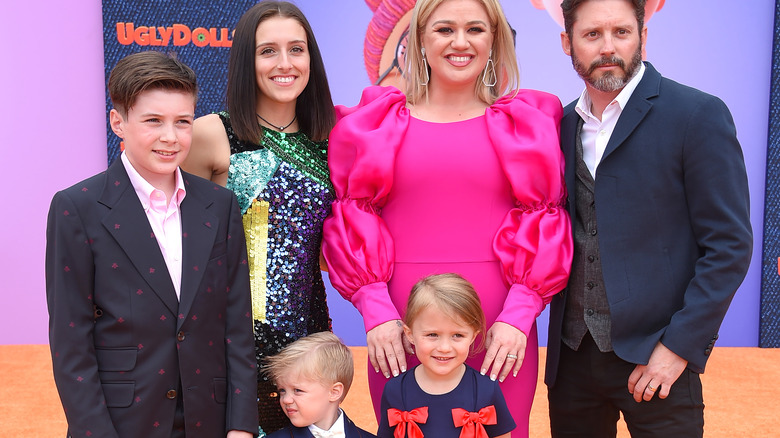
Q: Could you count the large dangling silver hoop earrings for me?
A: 2